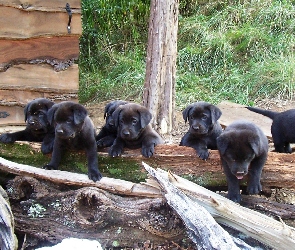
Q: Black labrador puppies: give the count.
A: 7